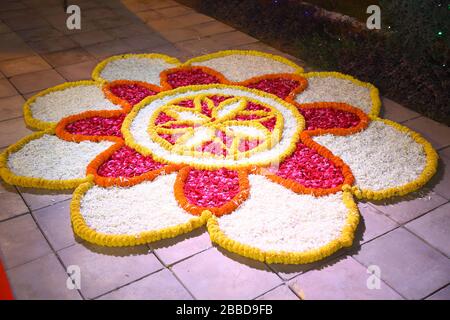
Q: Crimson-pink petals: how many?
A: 8